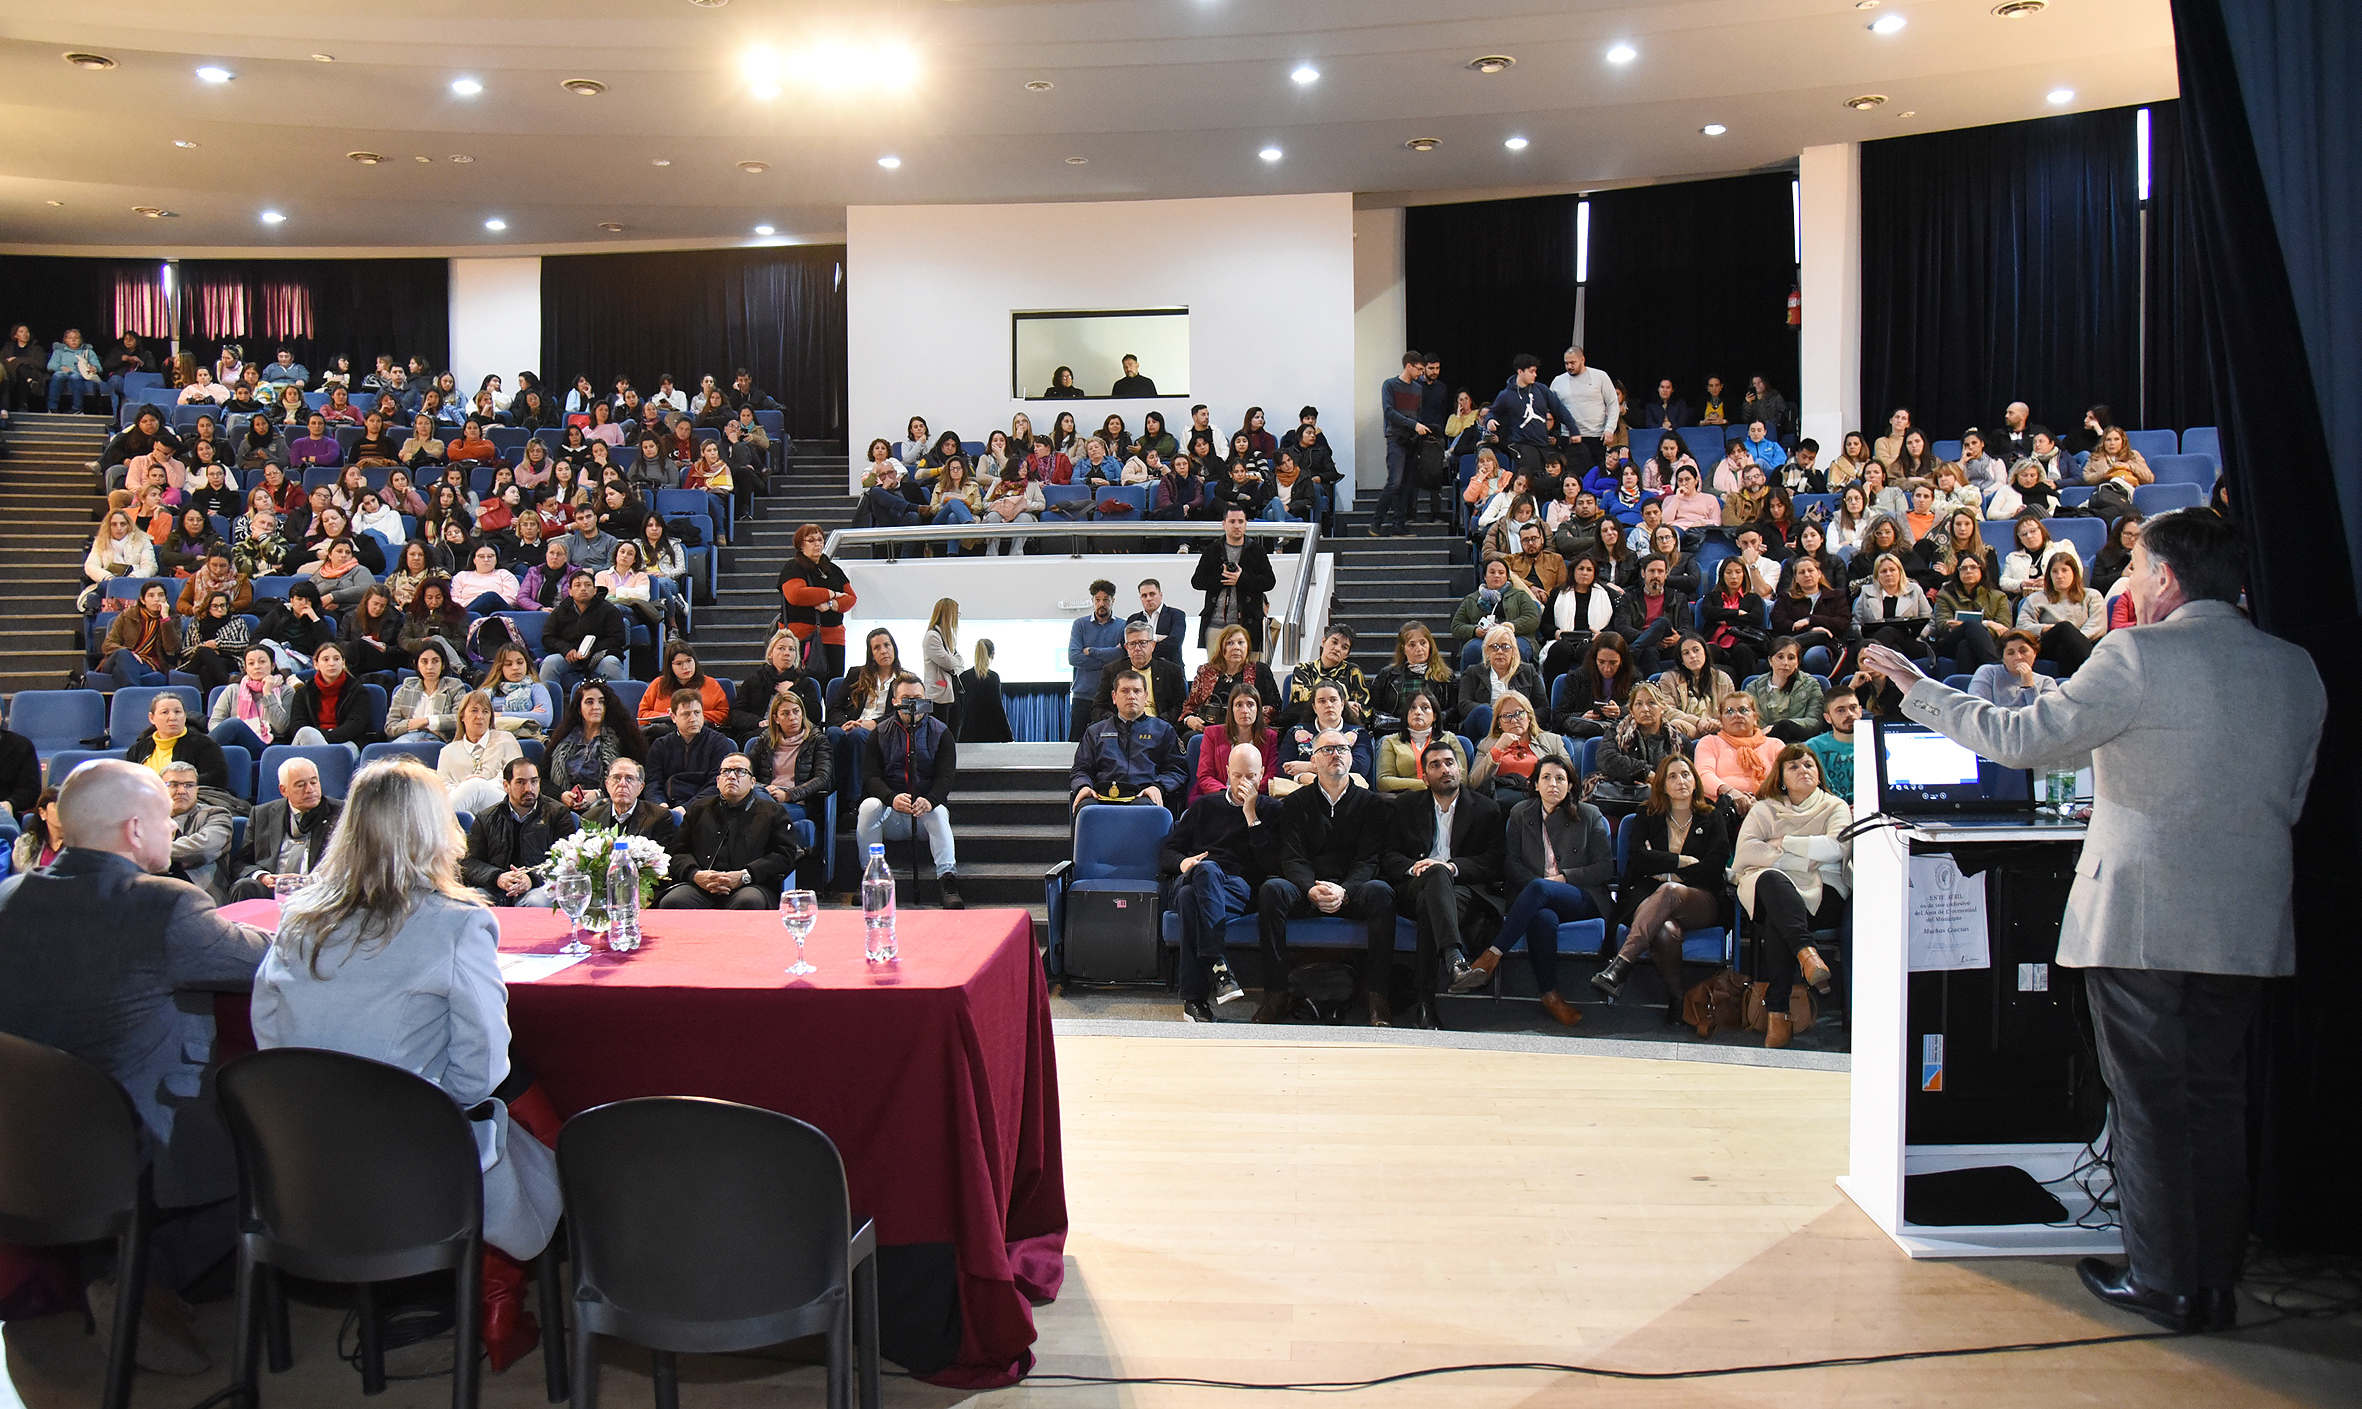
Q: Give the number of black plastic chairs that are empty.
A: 1